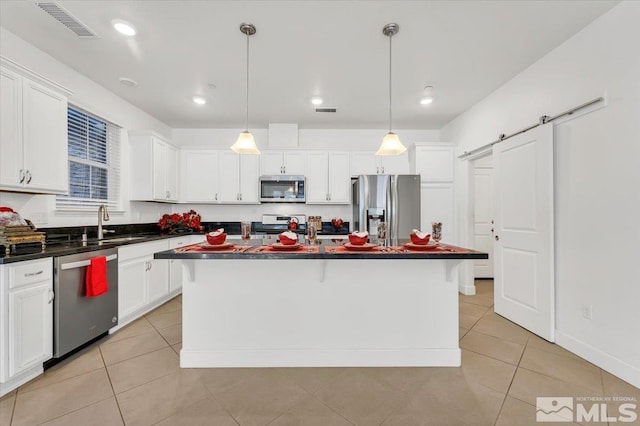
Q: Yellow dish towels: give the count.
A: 0